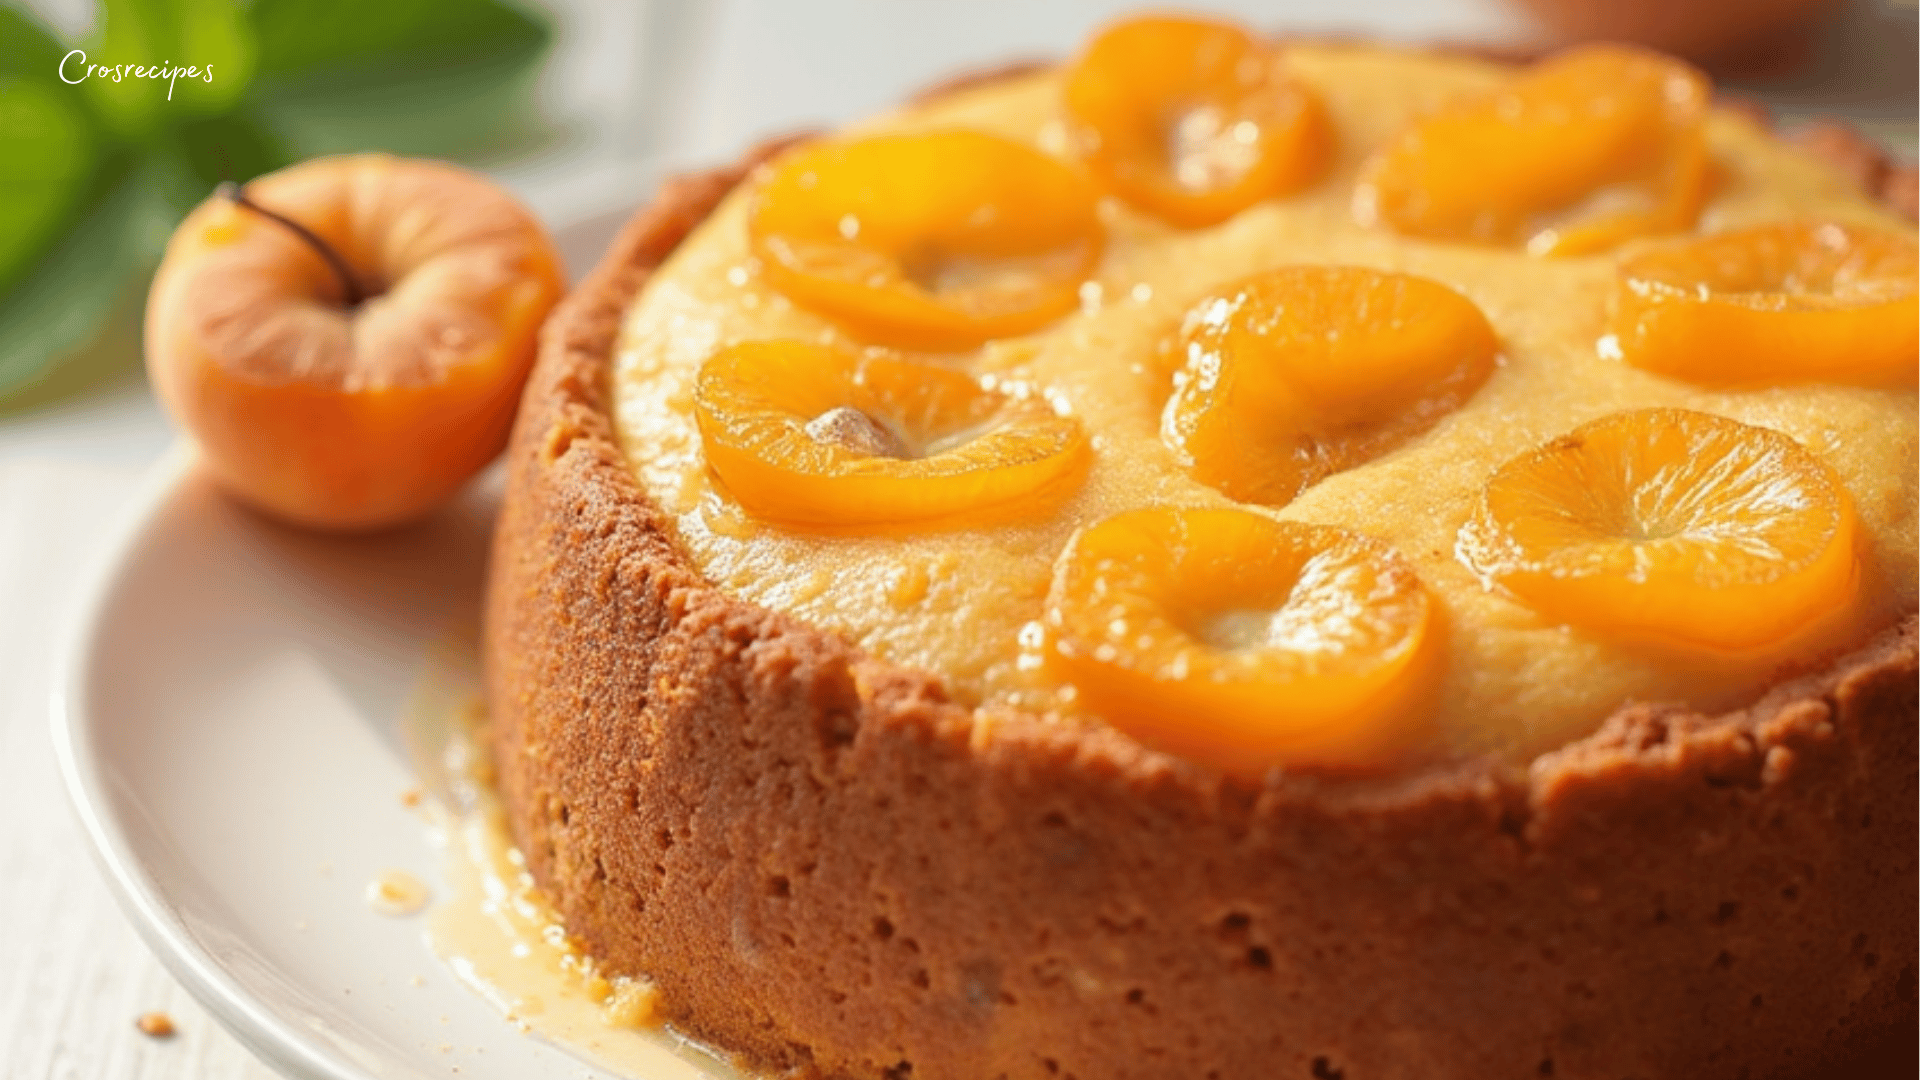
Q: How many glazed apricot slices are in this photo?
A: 8